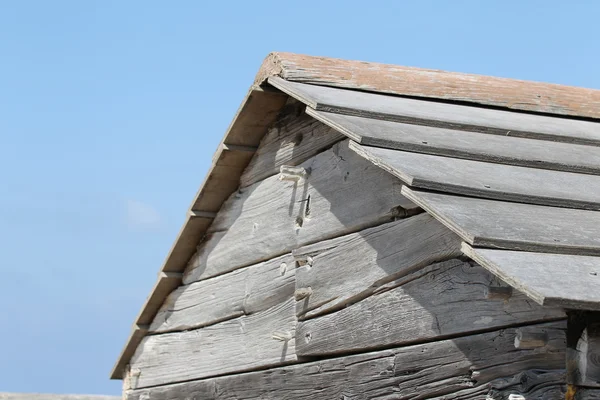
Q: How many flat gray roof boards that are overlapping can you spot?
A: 5